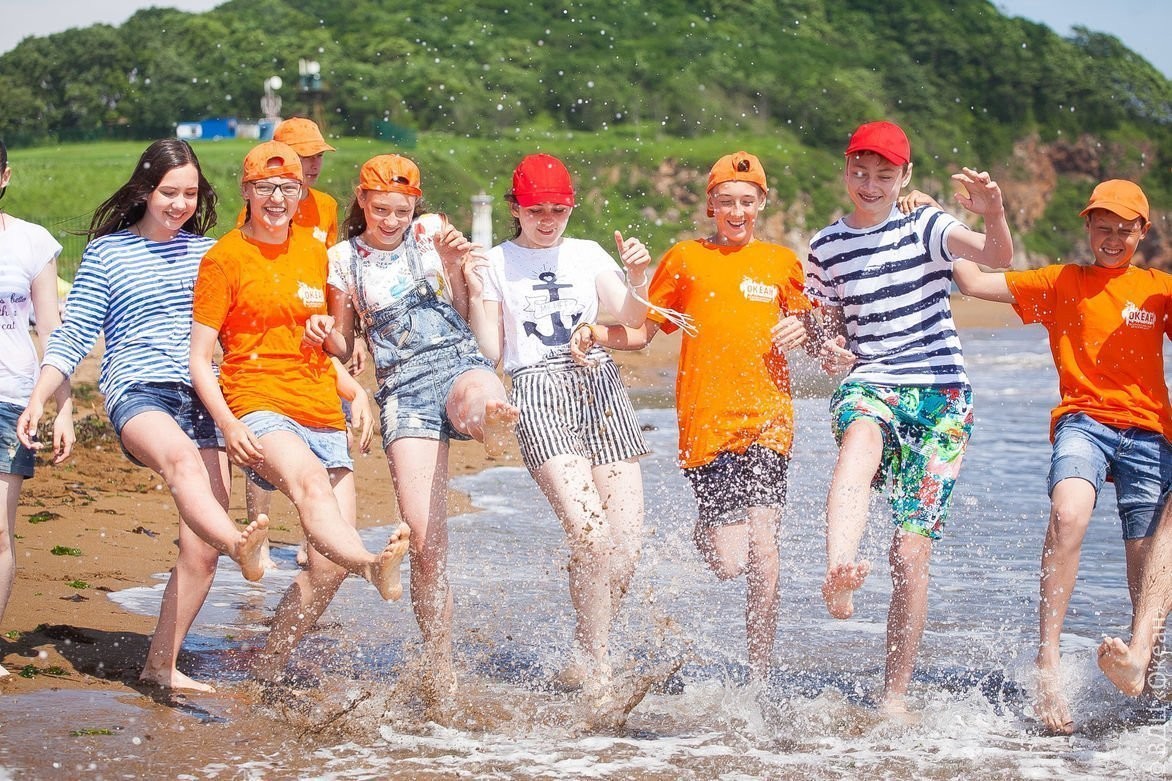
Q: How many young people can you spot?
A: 9